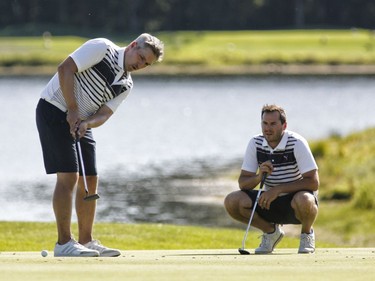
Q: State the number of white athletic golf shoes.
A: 4